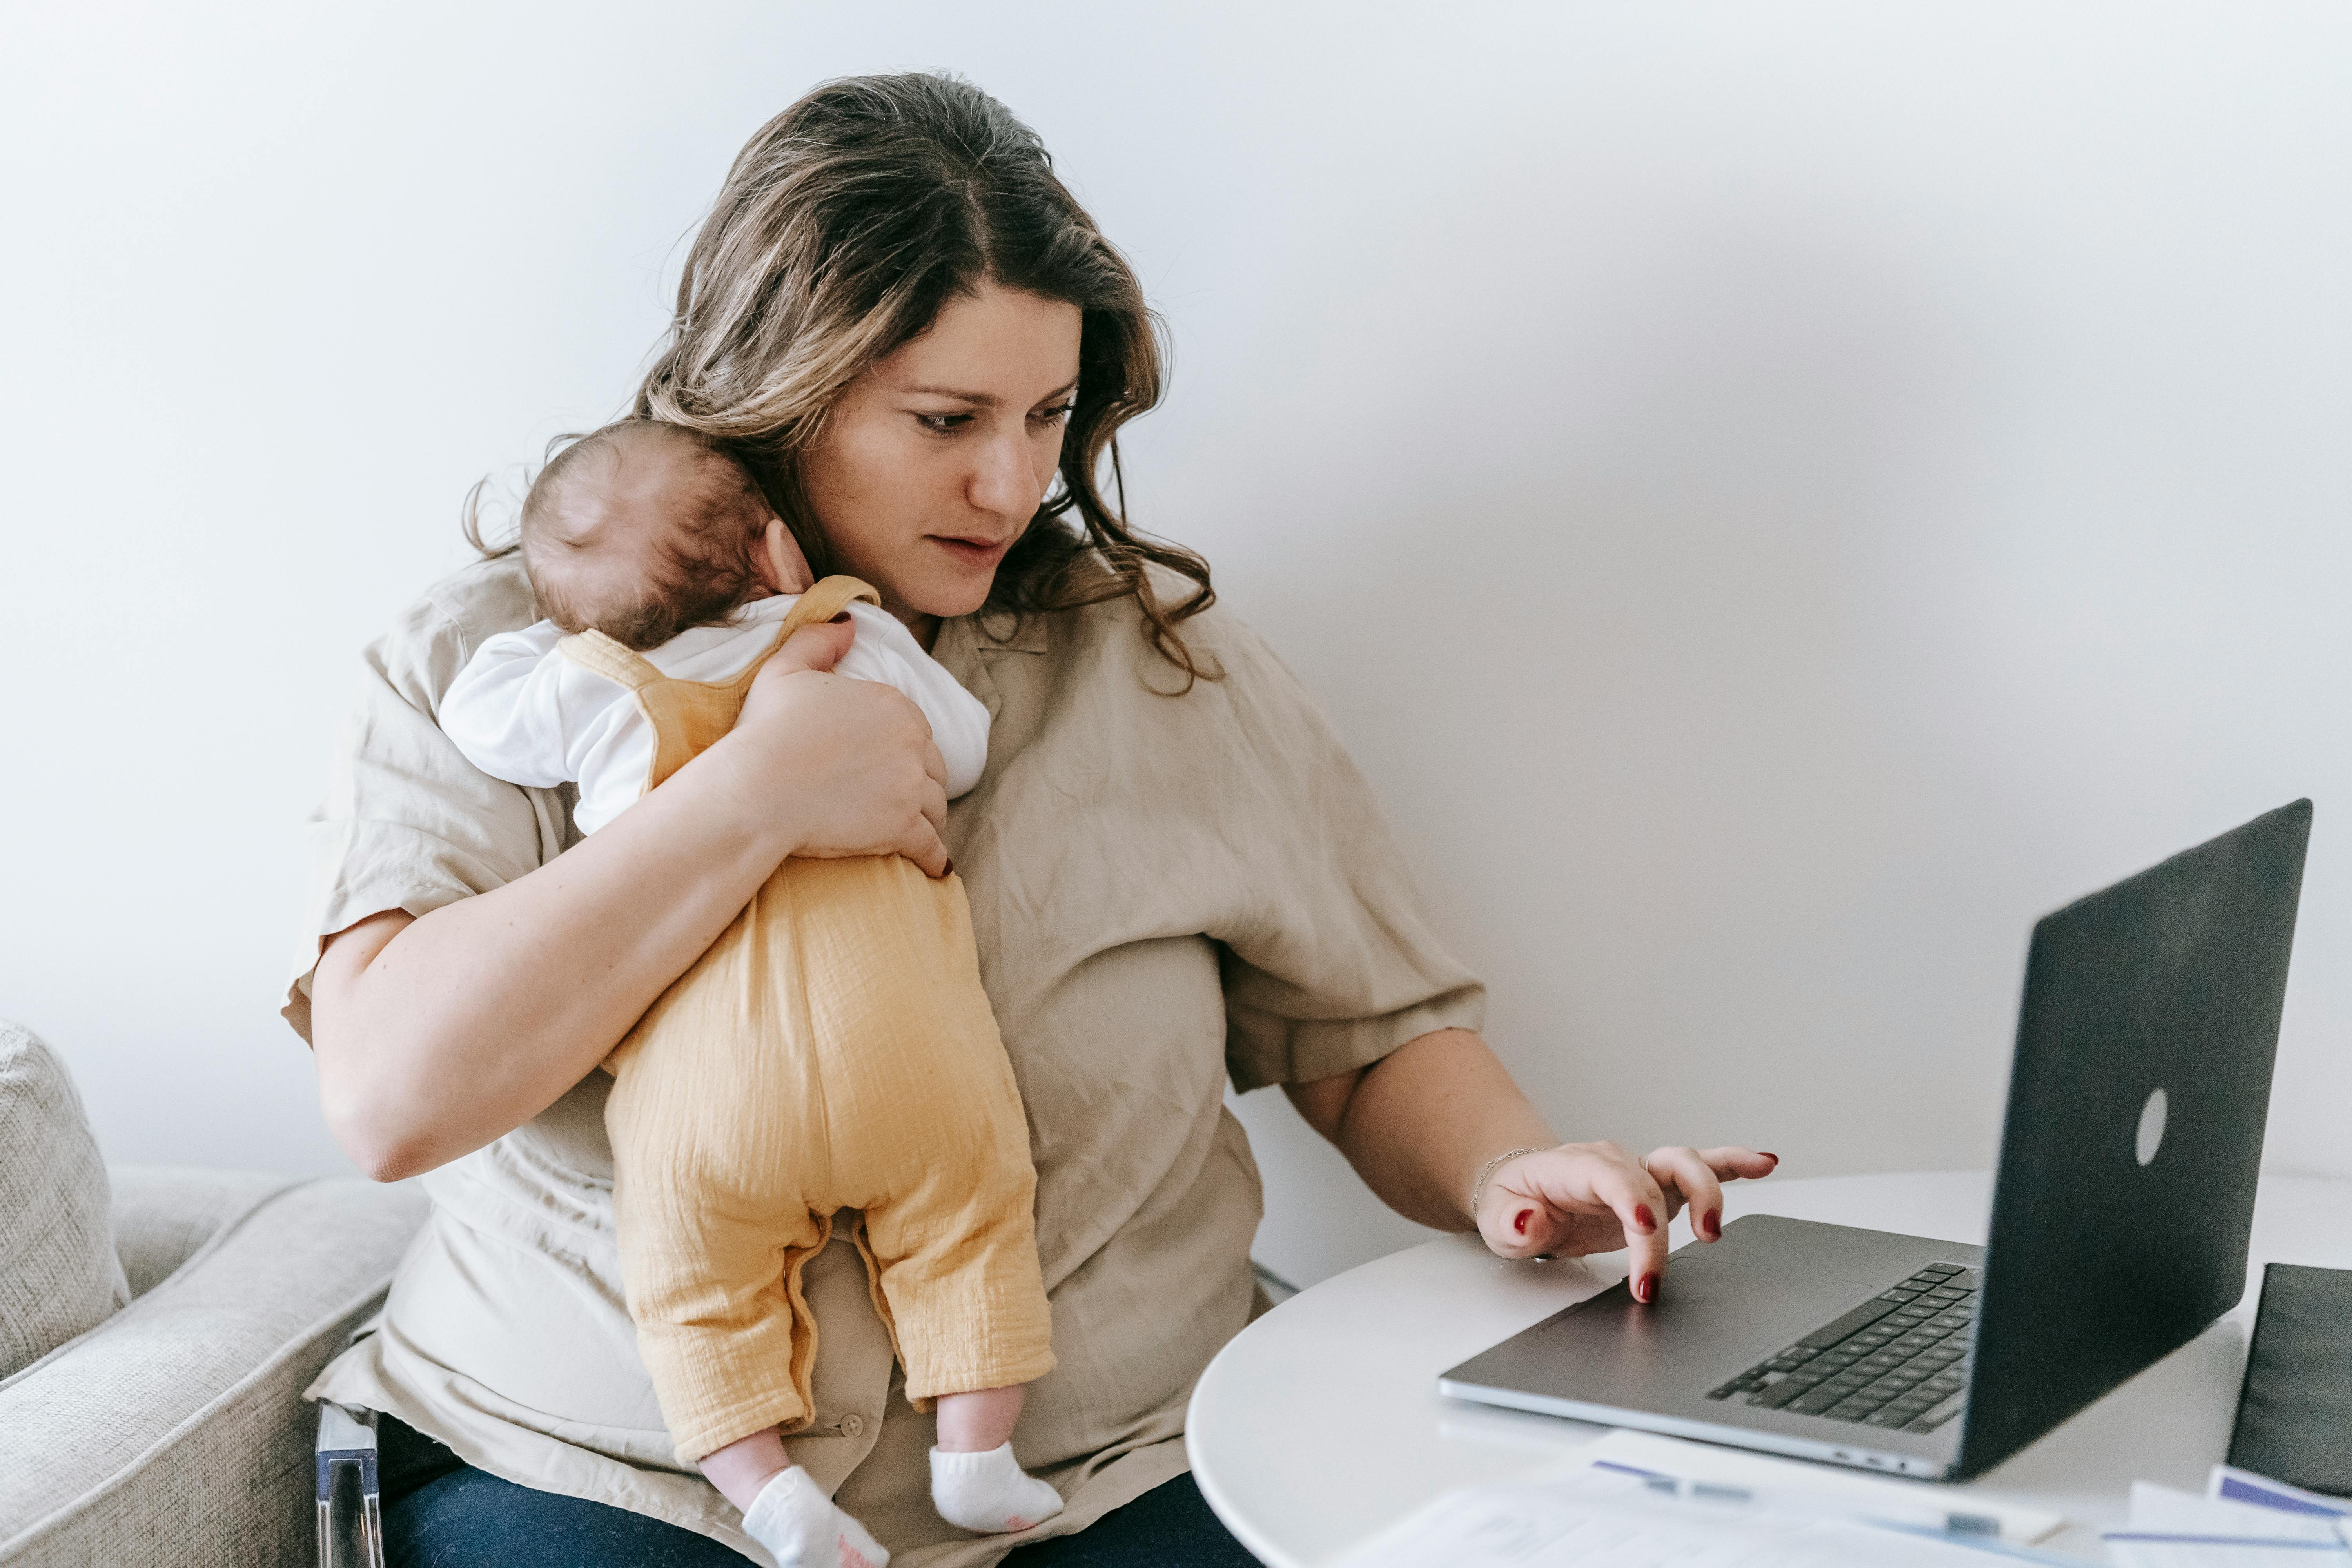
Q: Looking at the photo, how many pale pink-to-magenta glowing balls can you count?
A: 0